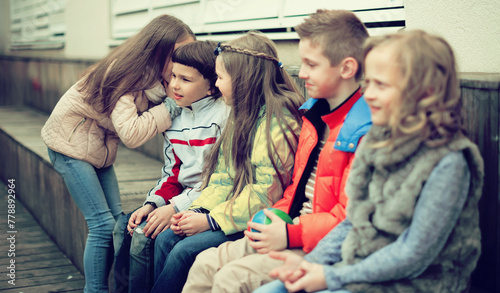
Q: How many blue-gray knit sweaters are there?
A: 1